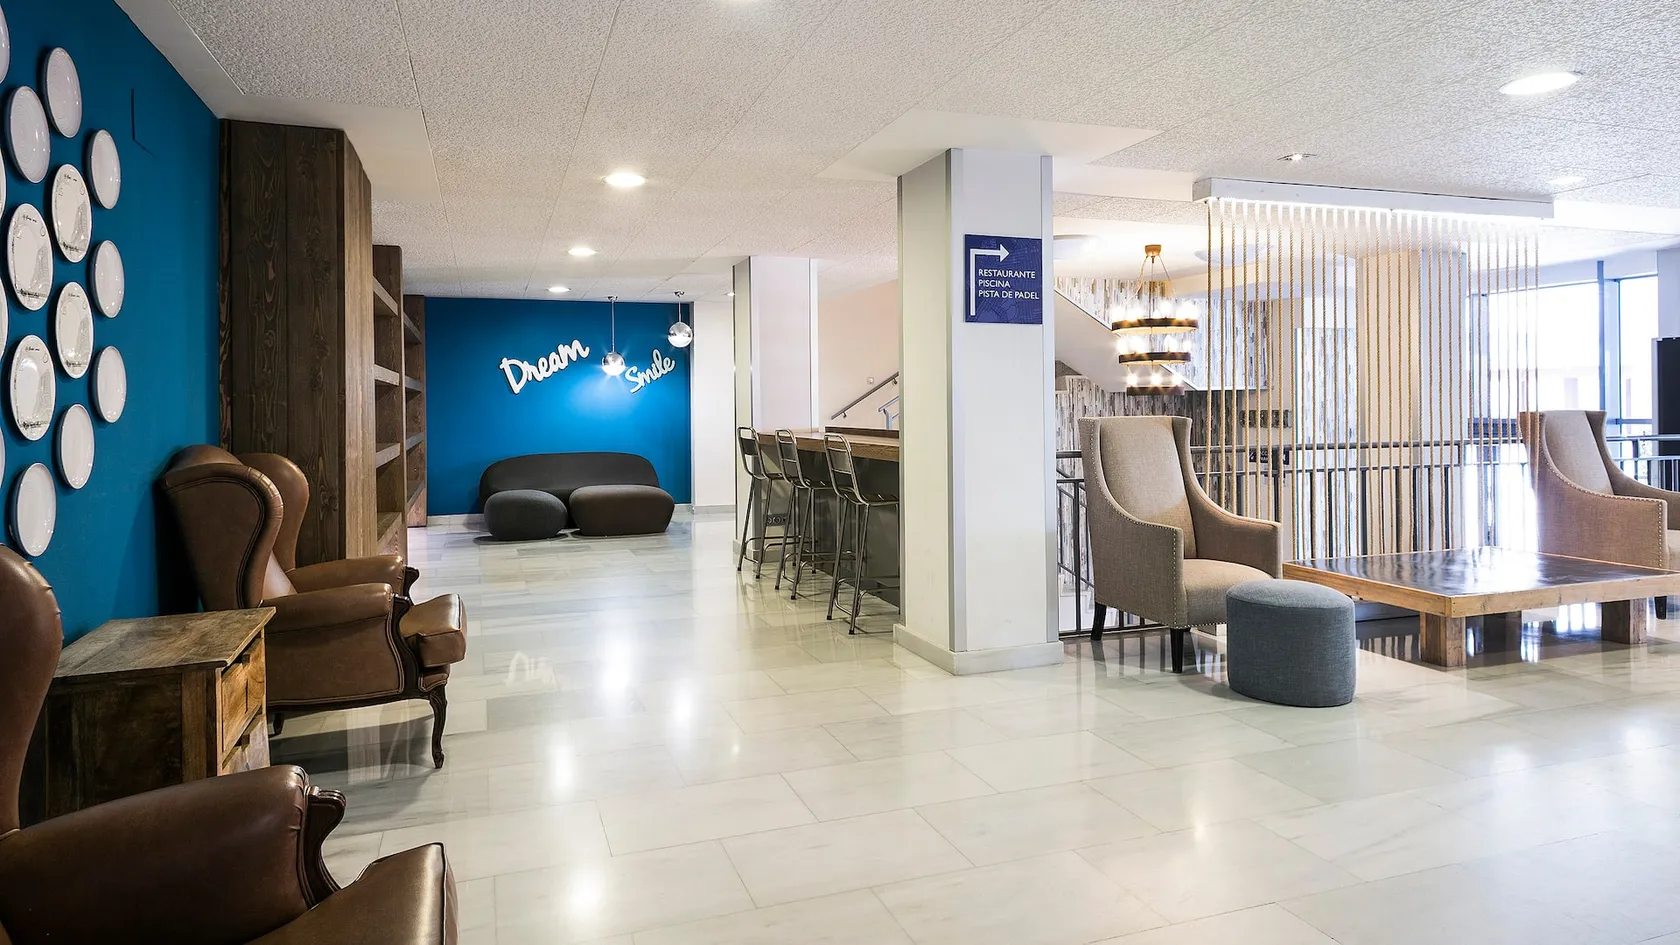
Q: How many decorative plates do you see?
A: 15